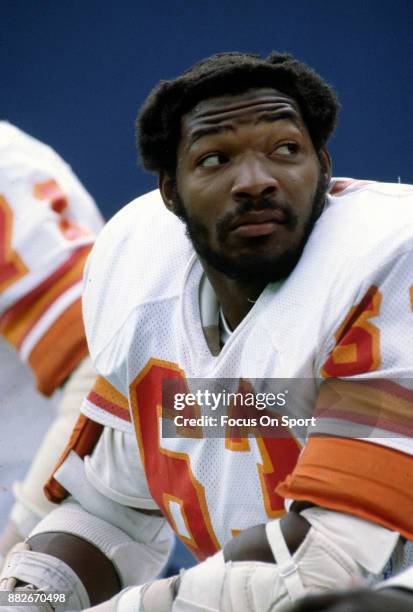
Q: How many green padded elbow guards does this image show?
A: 0